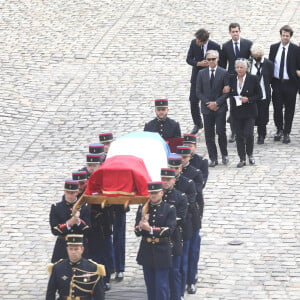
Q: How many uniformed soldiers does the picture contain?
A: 12